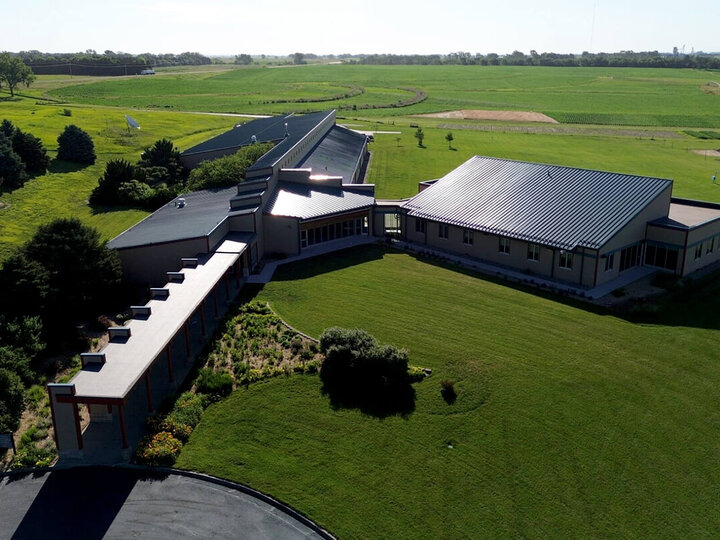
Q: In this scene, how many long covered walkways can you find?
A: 1